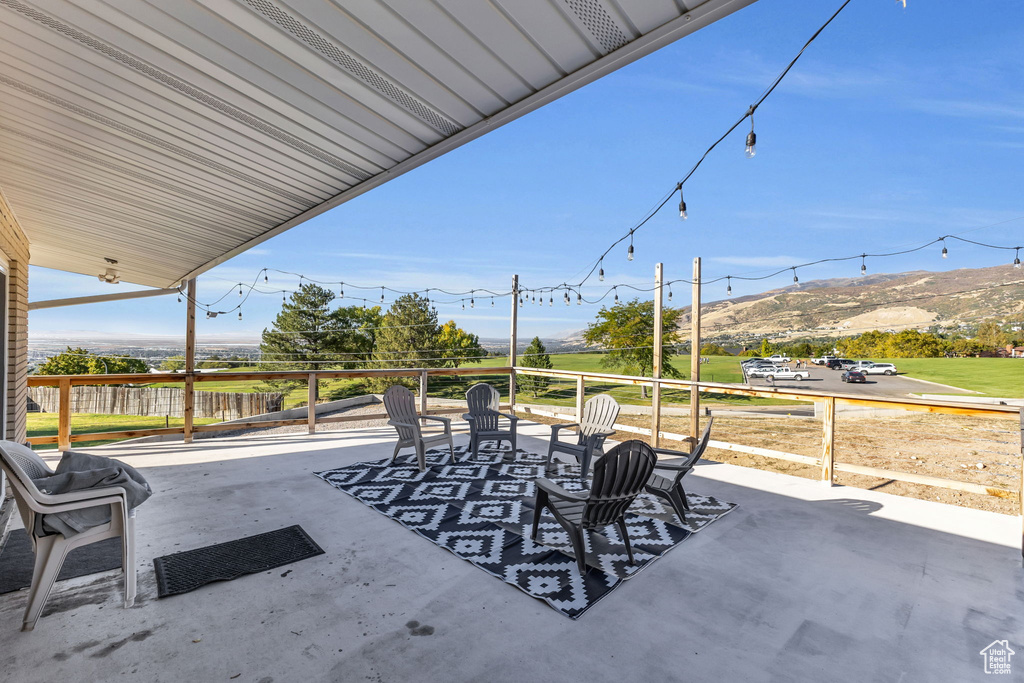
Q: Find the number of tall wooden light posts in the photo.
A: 4